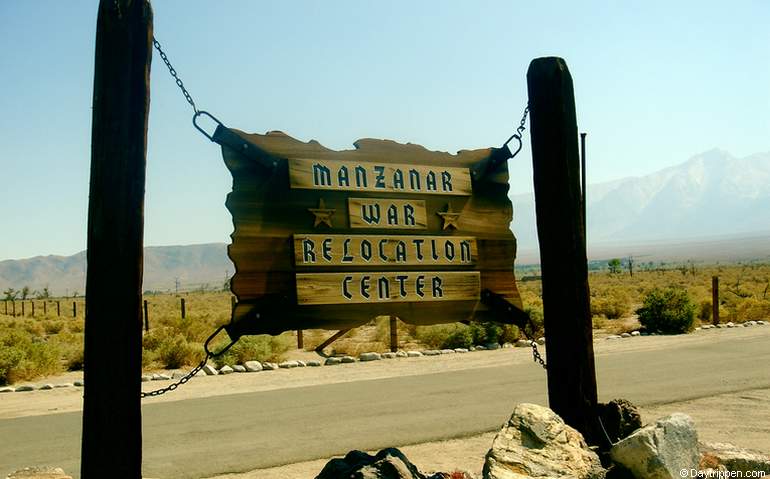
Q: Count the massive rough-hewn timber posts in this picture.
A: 2